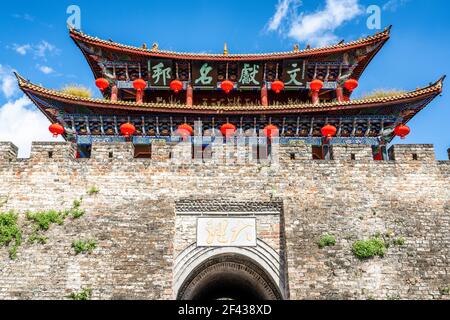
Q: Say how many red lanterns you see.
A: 14